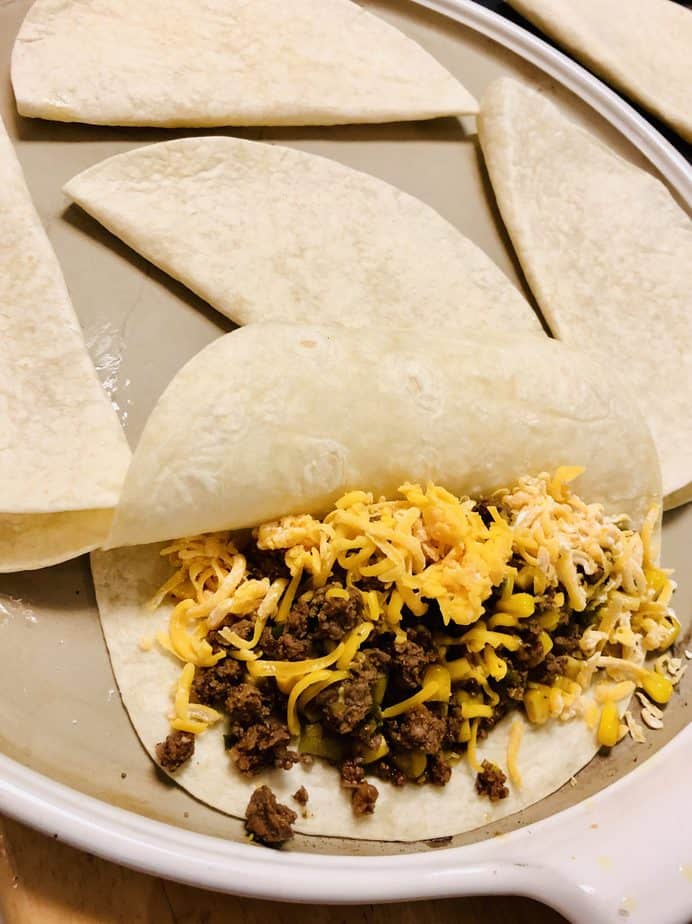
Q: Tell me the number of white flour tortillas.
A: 6